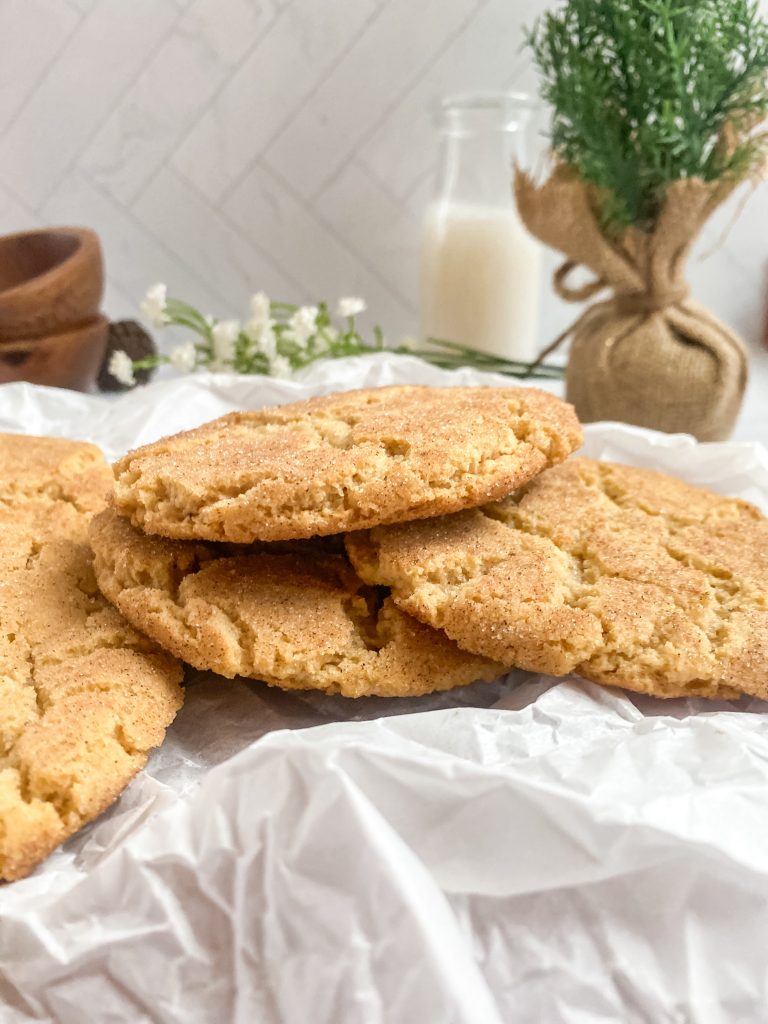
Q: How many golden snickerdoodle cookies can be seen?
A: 4